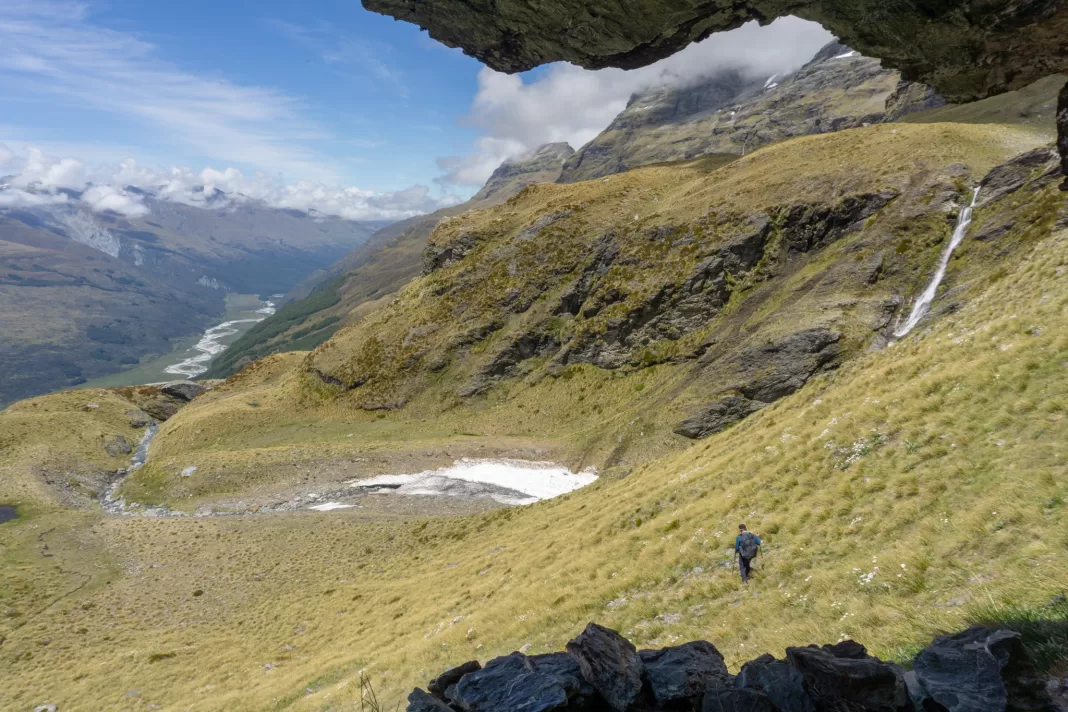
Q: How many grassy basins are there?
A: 1